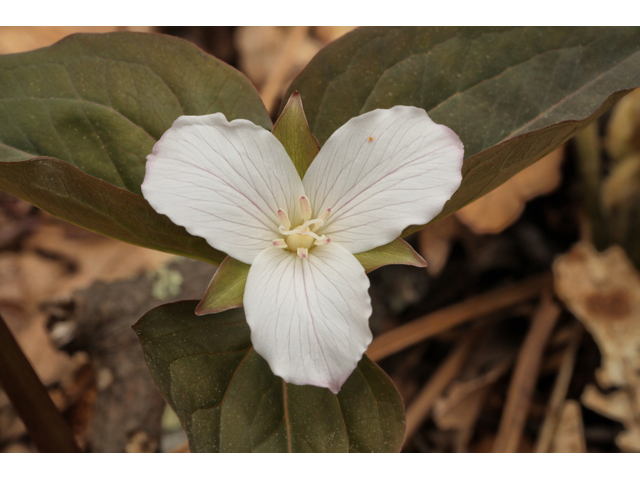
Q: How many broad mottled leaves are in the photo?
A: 3